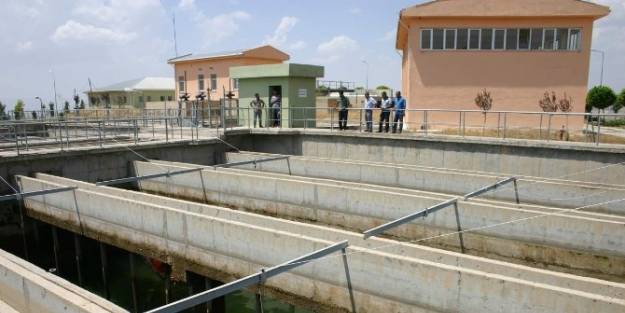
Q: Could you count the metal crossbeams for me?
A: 6